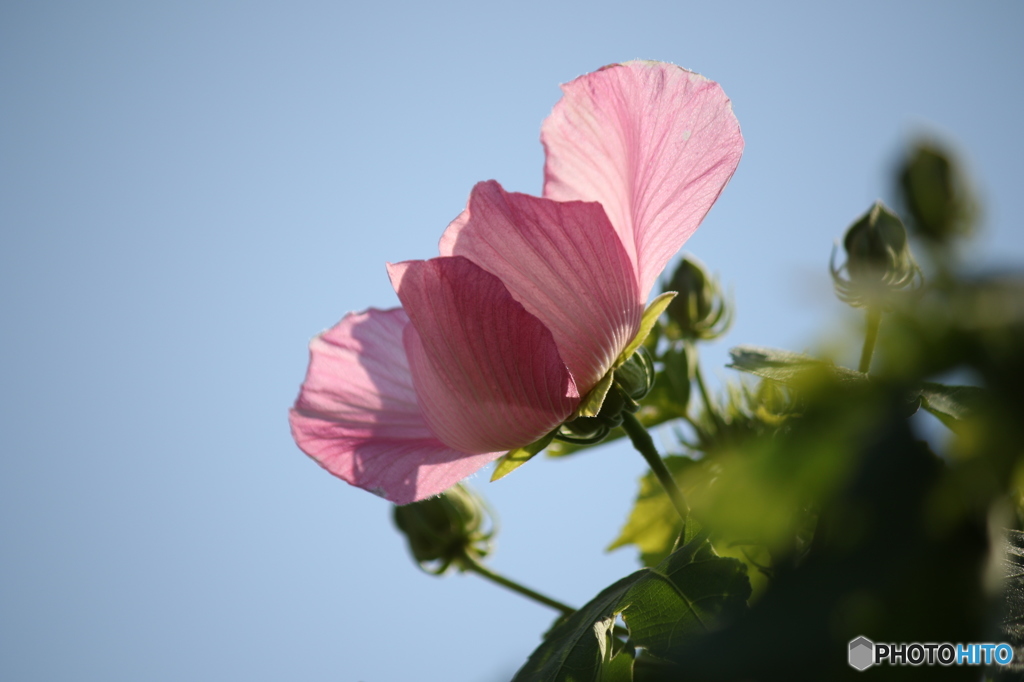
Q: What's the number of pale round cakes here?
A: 0